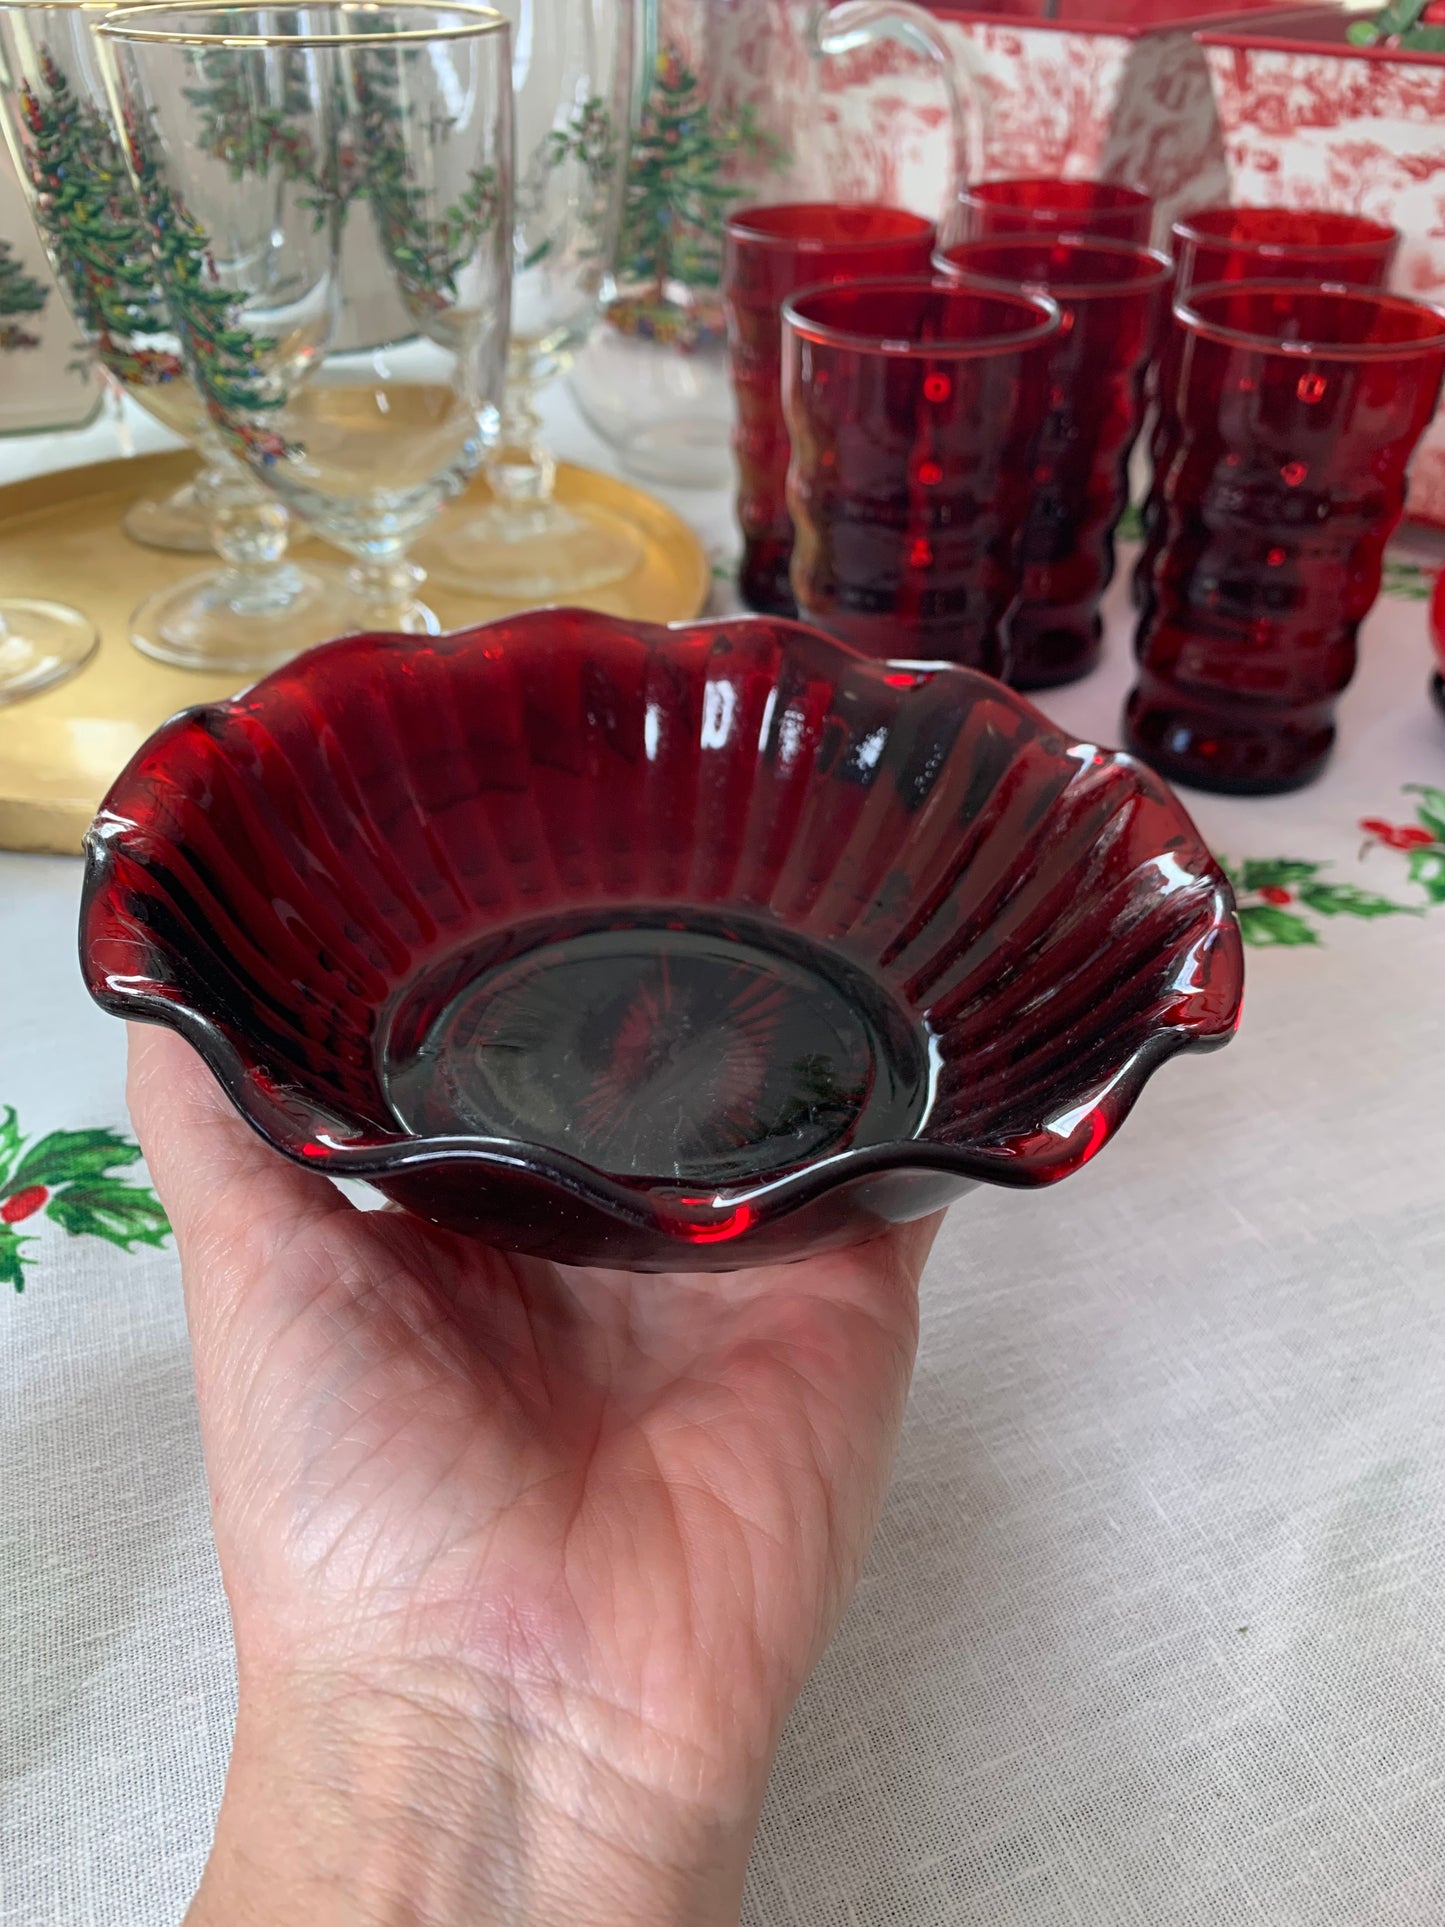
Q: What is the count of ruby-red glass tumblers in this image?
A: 6